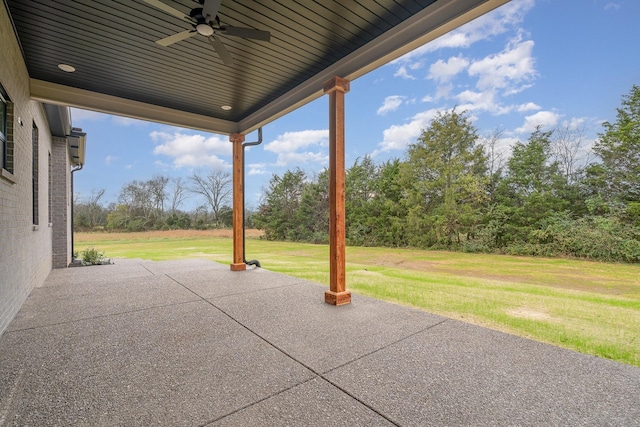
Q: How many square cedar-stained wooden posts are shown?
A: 2